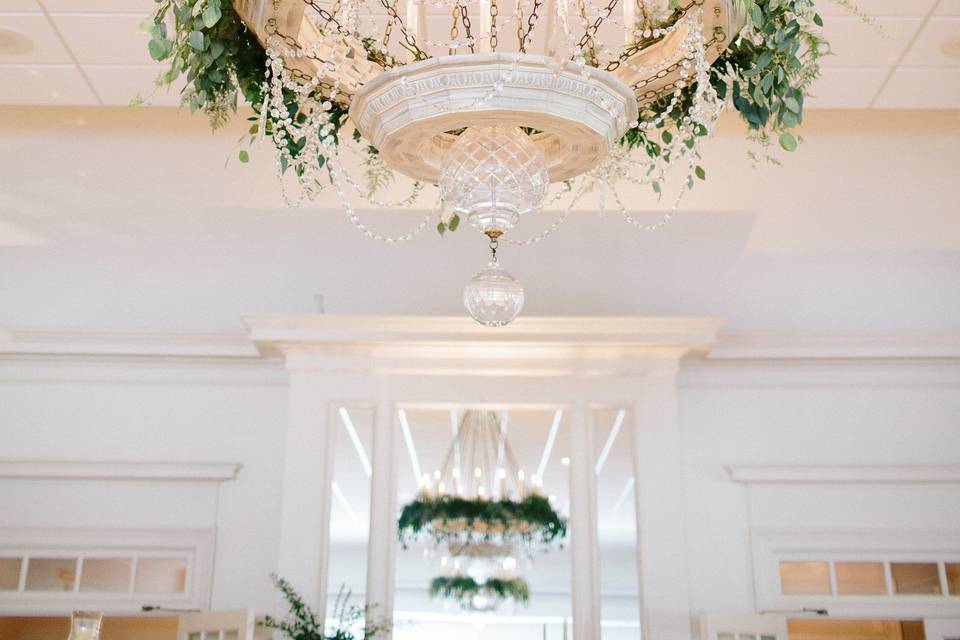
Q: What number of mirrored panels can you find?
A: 3